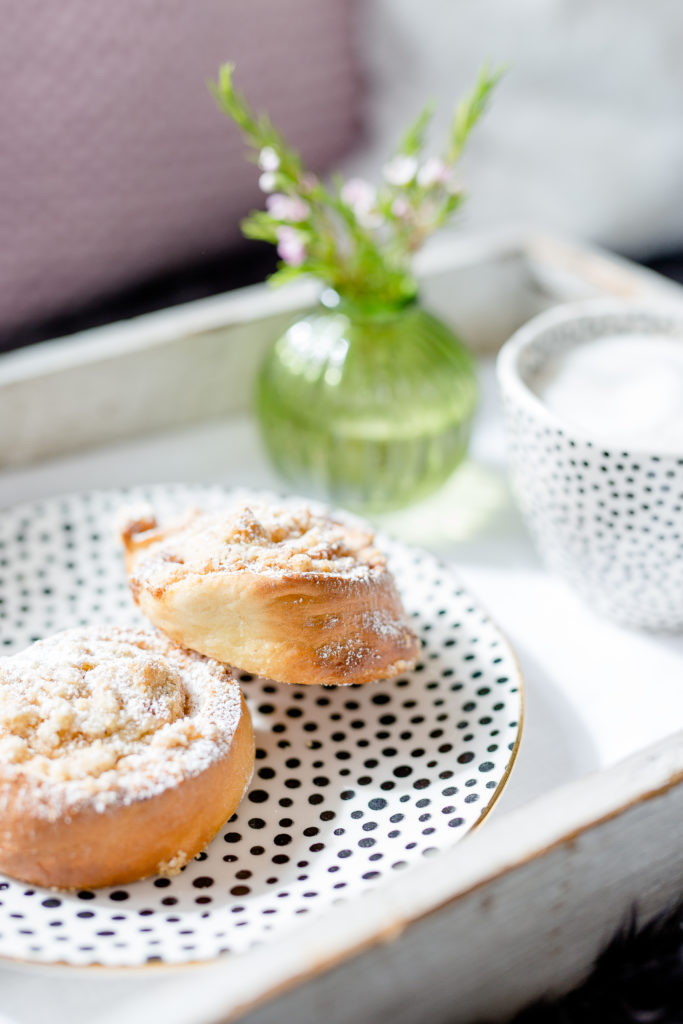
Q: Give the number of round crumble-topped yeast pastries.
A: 2